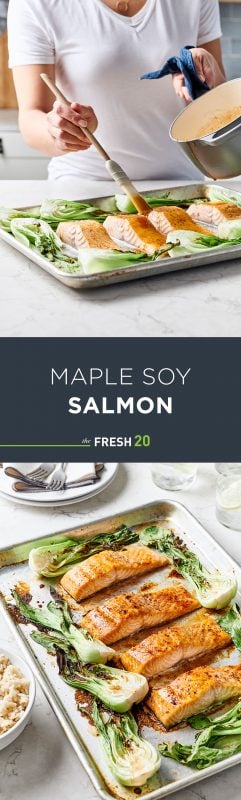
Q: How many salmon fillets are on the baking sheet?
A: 4